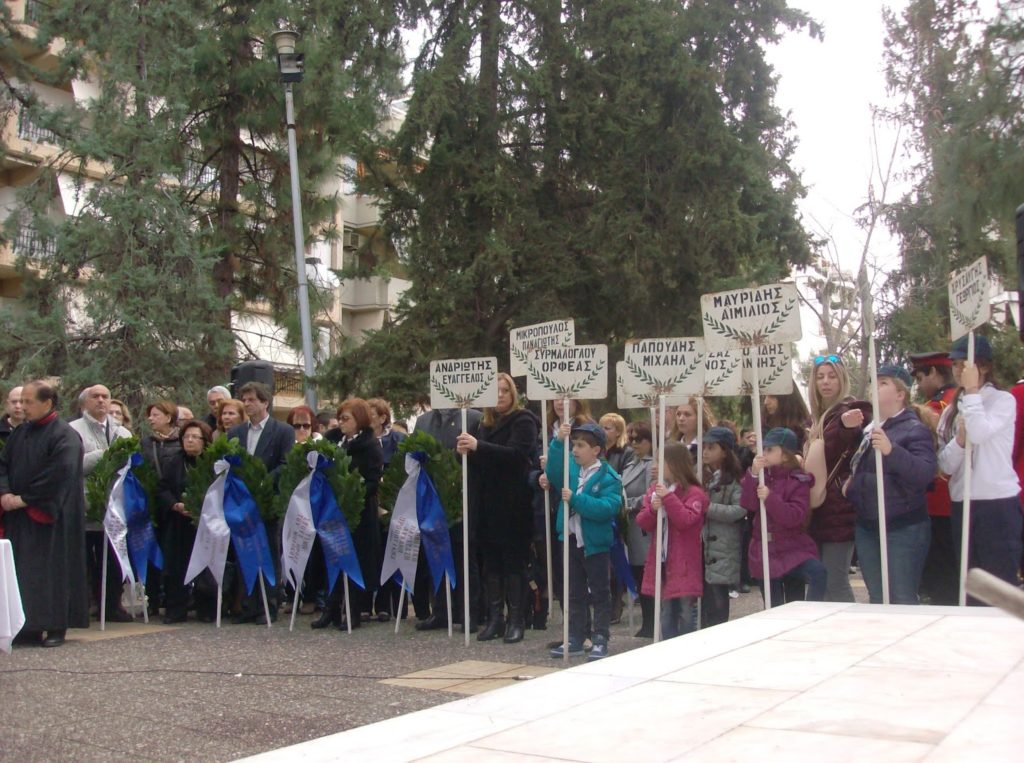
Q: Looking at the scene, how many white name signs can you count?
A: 9